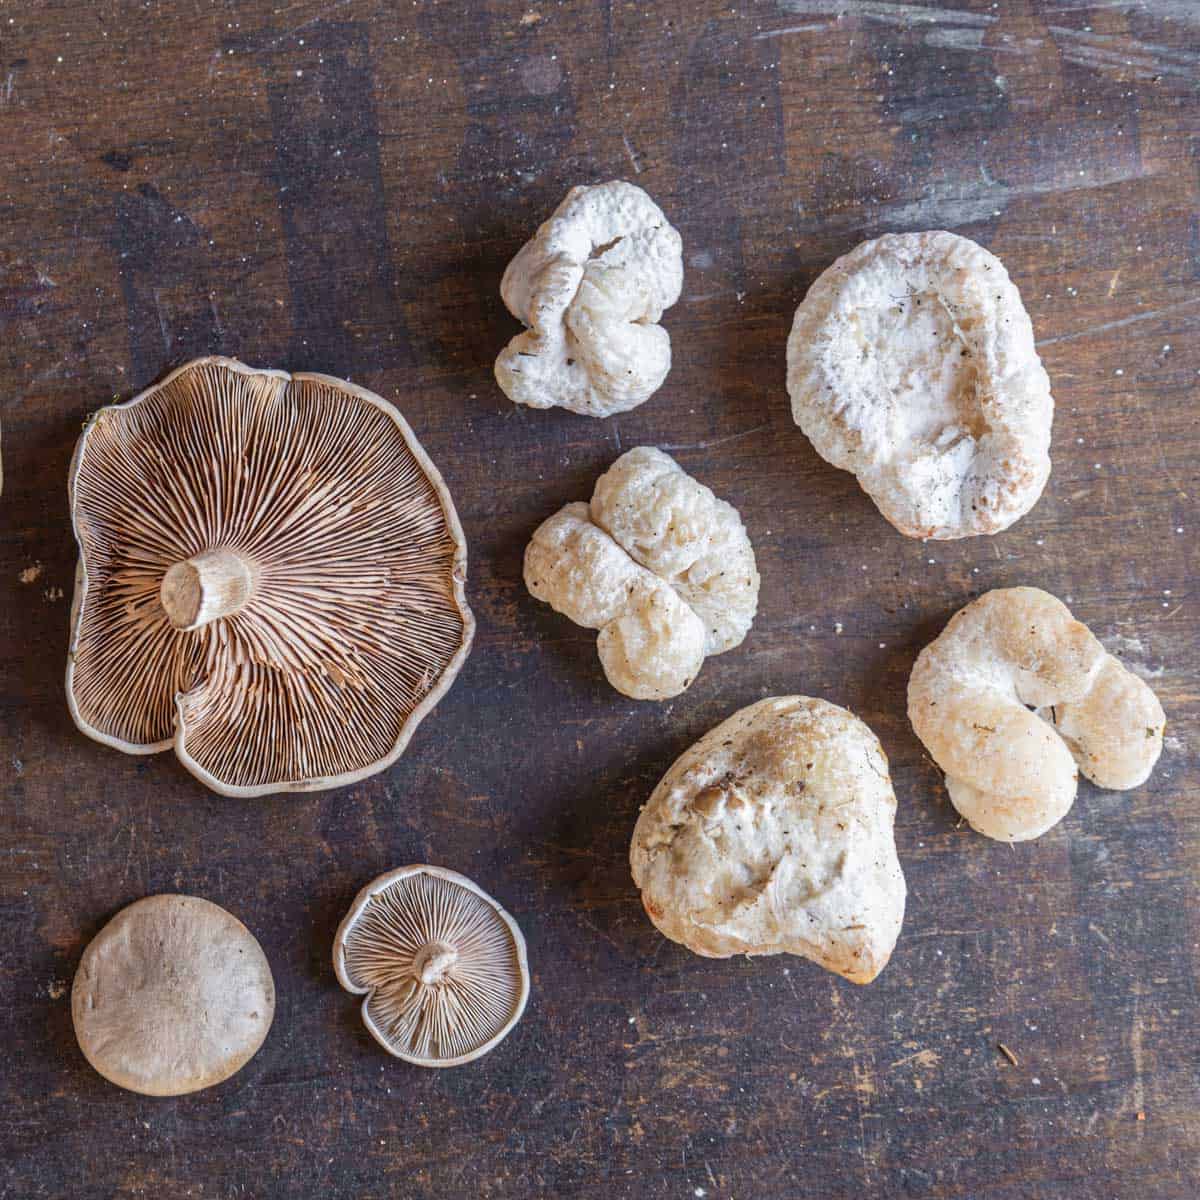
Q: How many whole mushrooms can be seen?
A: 8